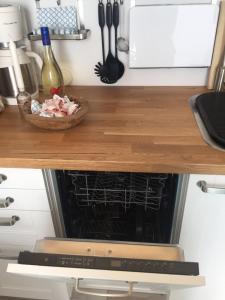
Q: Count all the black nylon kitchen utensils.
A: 3